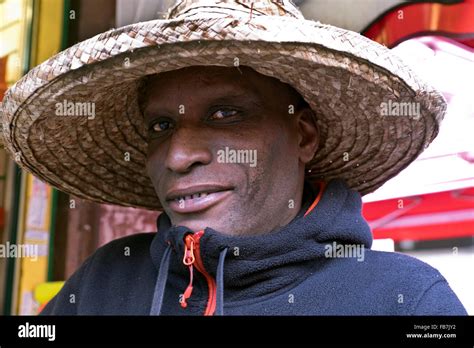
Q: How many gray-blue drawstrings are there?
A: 2